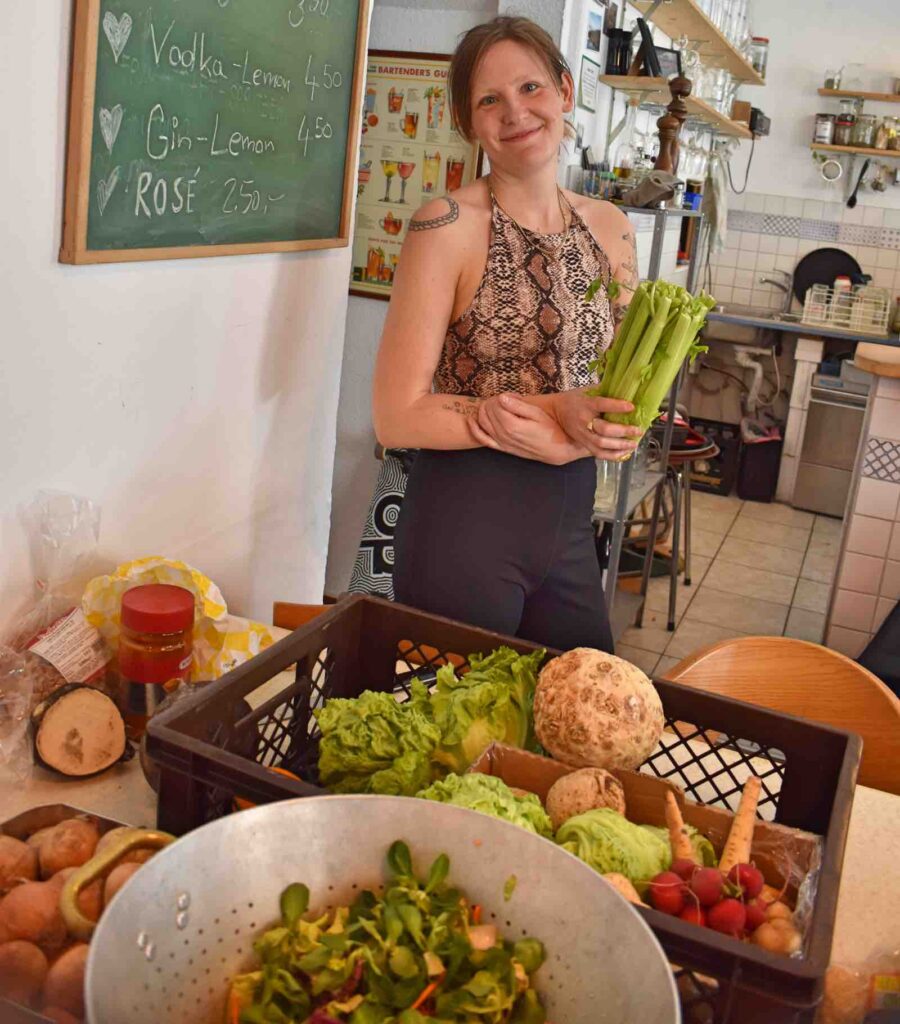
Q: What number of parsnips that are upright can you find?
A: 2